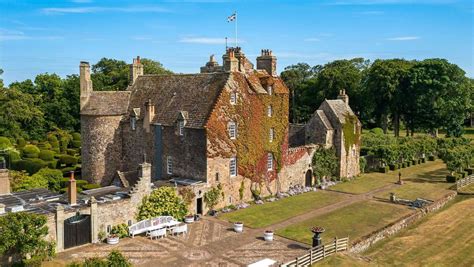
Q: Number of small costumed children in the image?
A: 0